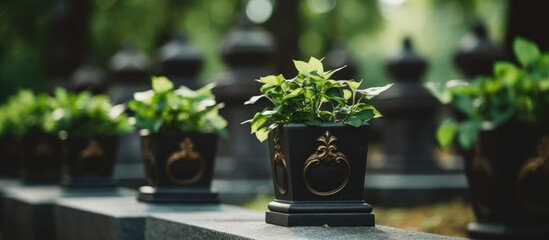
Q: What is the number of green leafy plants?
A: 5